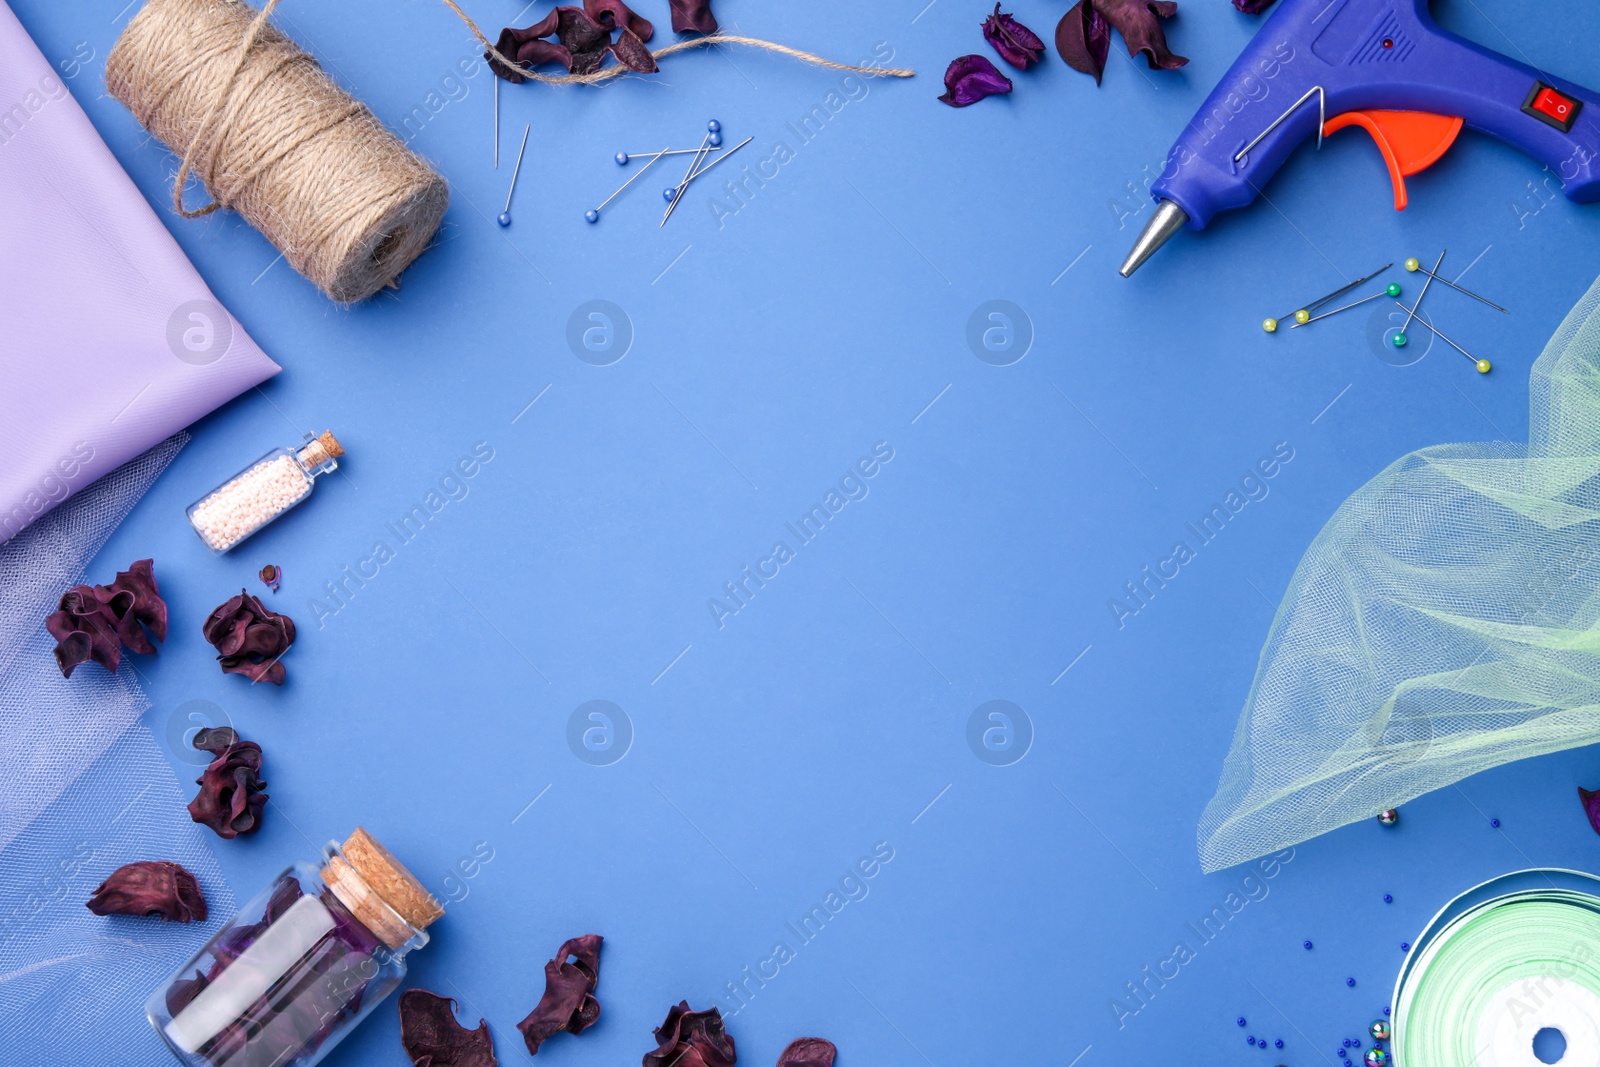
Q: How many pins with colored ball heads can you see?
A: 12